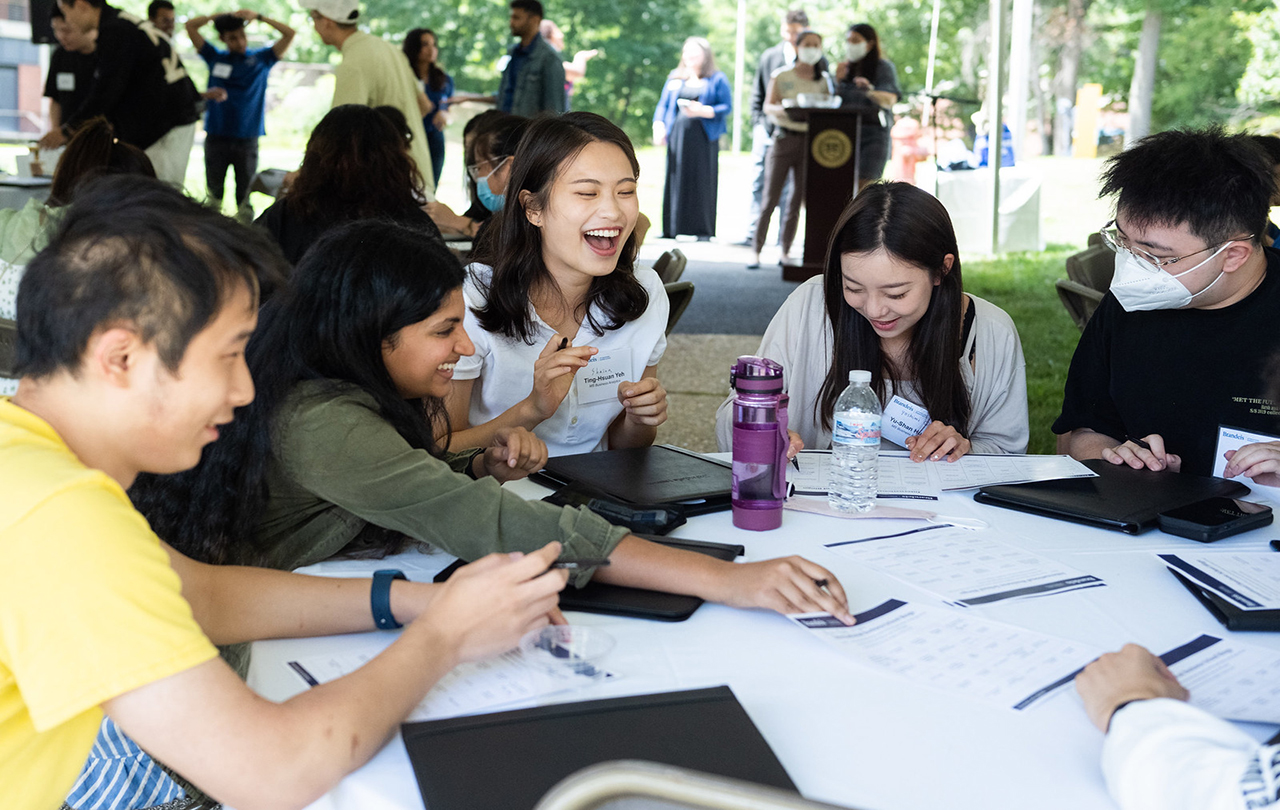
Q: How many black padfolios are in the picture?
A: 5